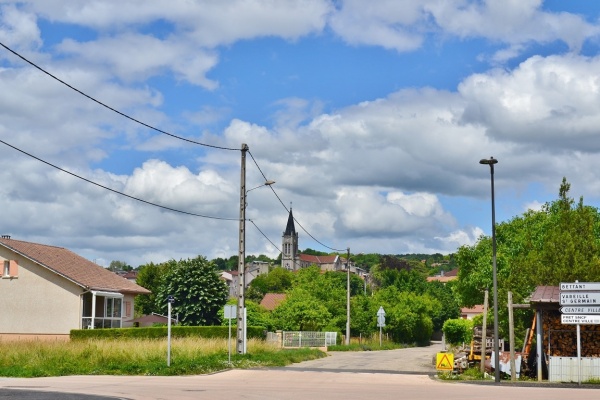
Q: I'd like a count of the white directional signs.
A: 4